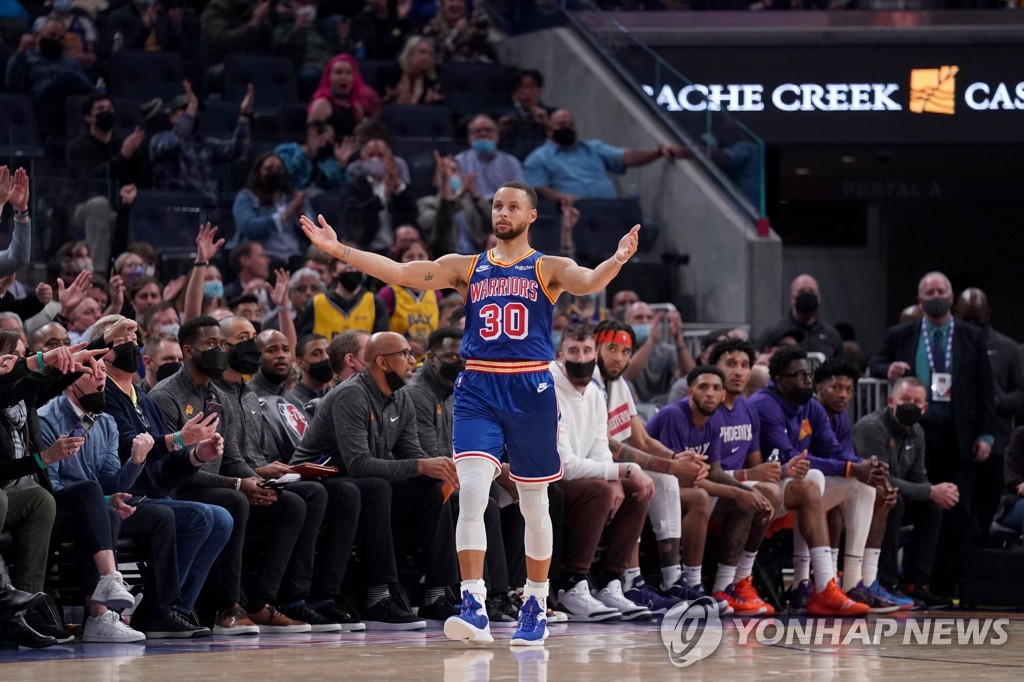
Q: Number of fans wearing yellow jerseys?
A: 2